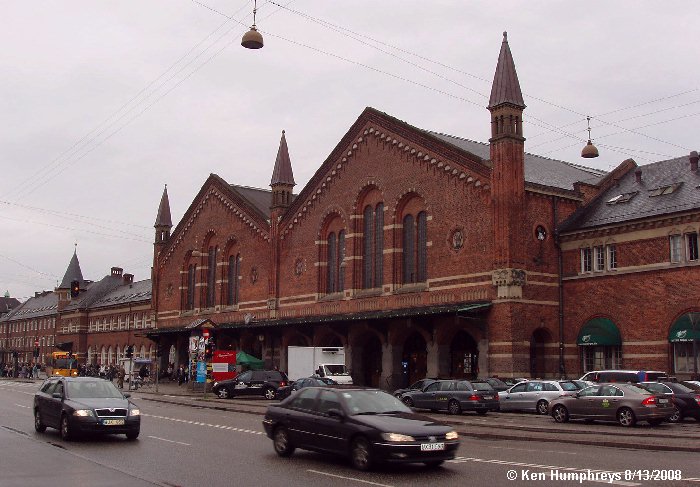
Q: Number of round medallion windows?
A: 5